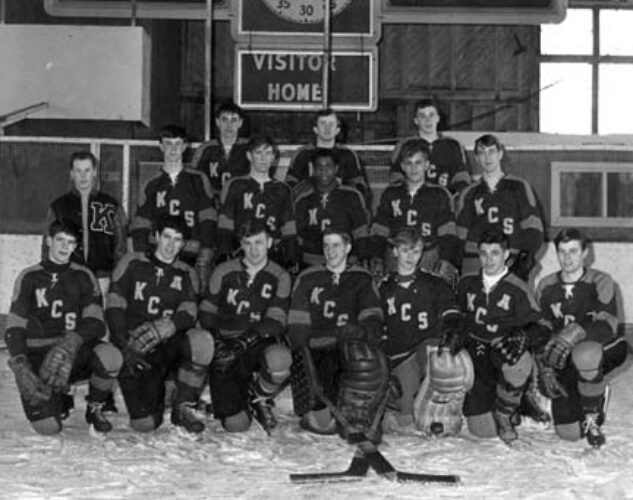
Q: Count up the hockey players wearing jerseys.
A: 15